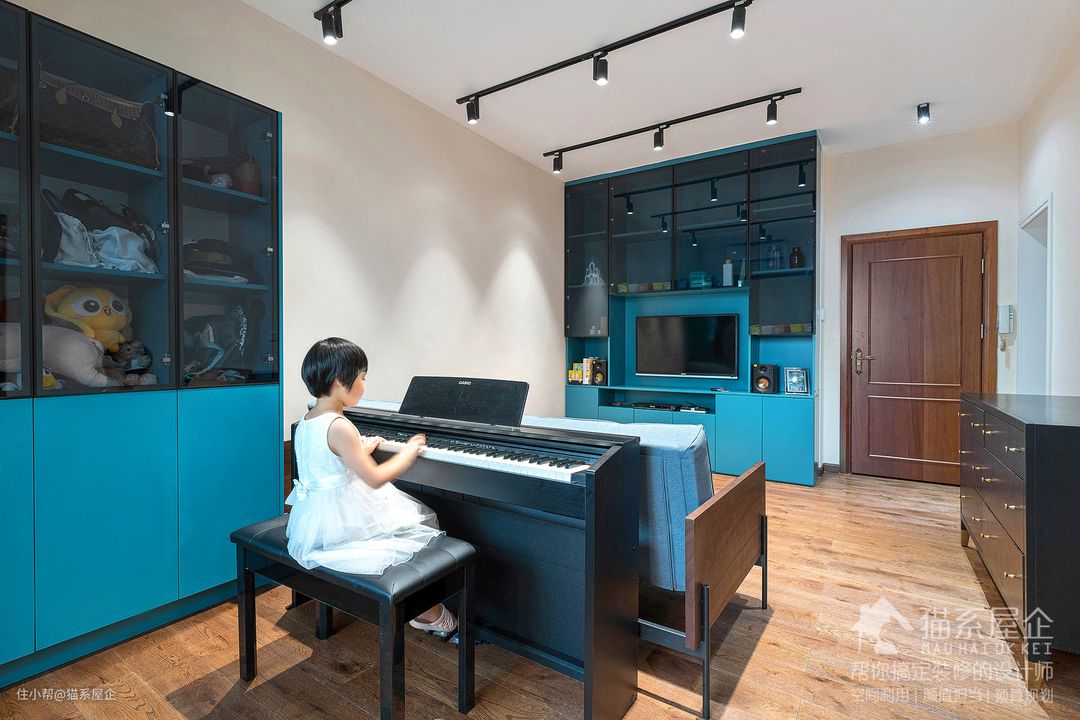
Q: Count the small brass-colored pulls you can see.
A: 12